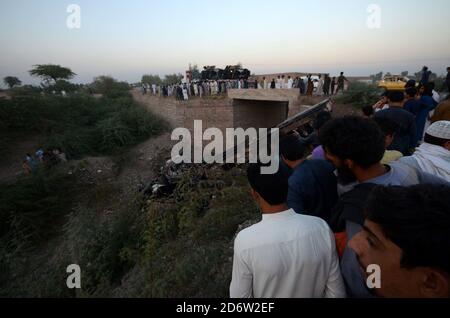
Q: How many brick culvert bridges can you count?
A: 1